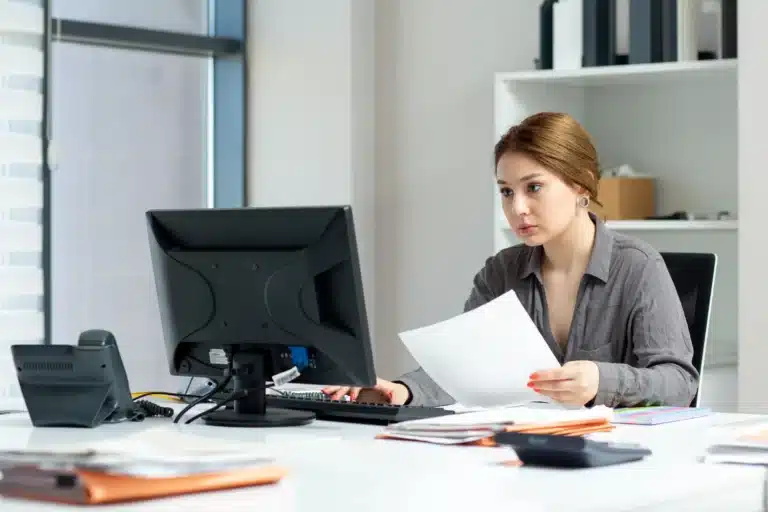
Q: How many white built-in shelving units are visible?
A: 1